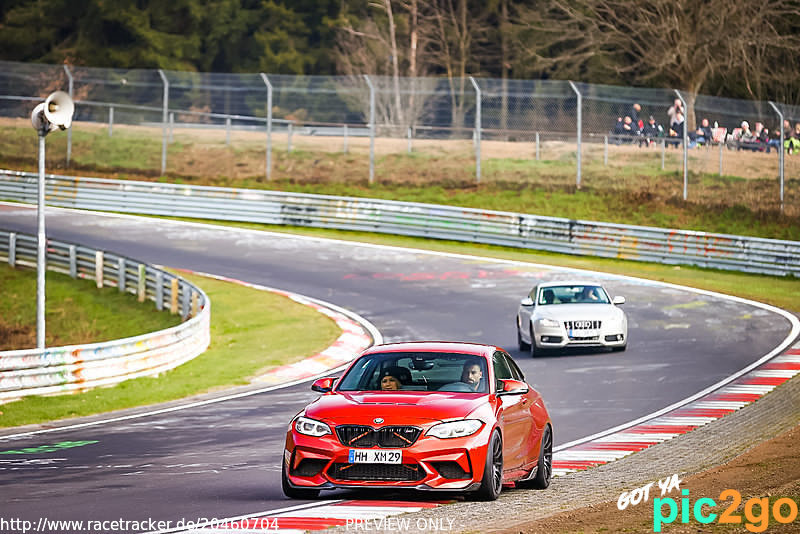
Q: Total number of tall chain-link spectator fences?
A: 1